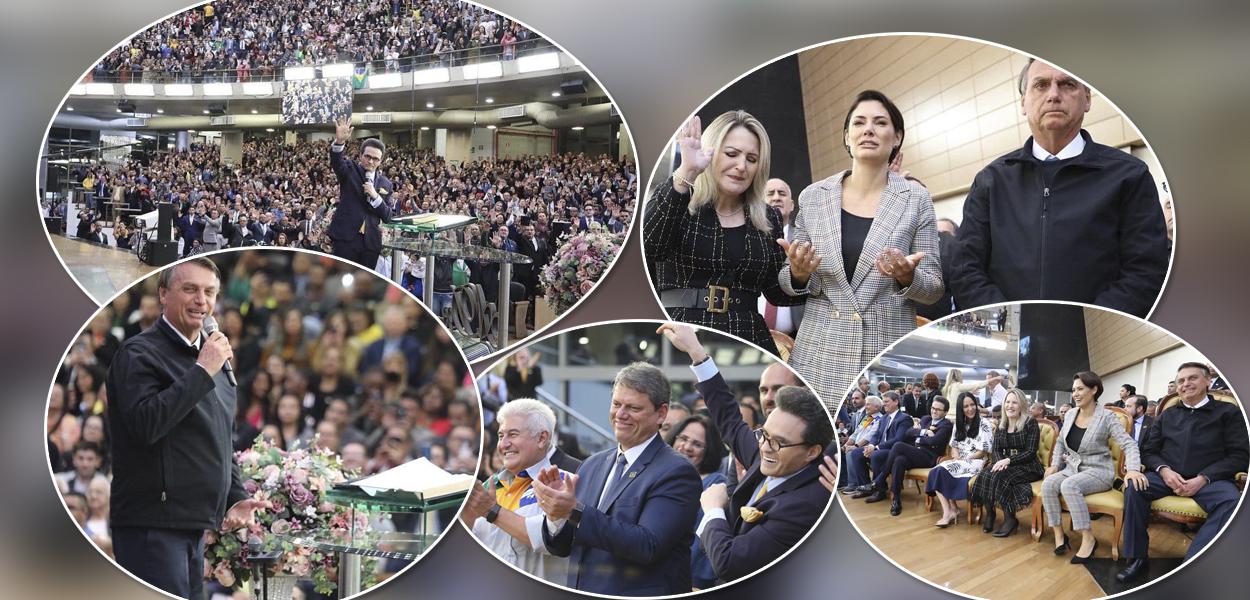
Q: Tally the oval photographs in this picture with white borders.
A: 5